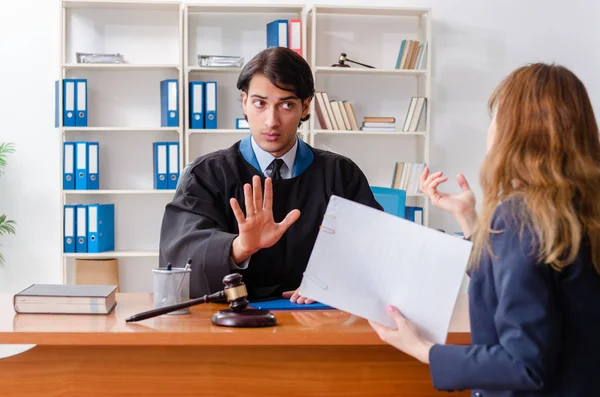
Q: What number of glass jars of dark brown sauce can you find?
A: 0